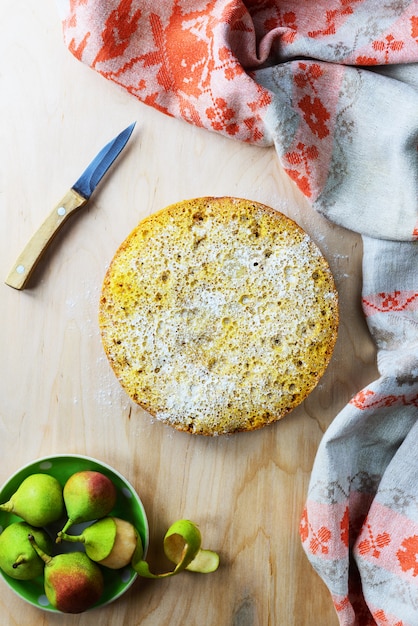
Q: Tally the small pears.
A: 5